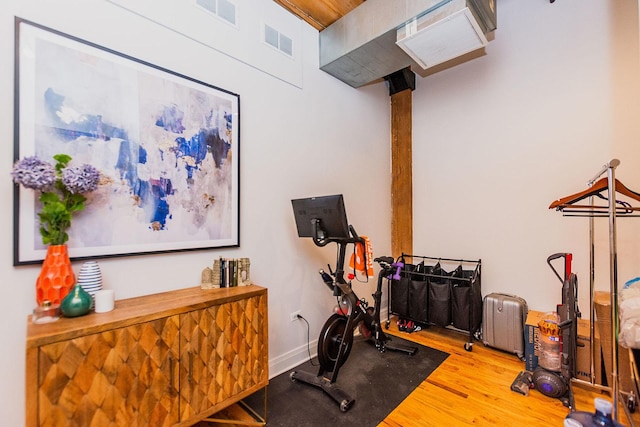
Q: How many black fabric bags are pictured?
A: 4